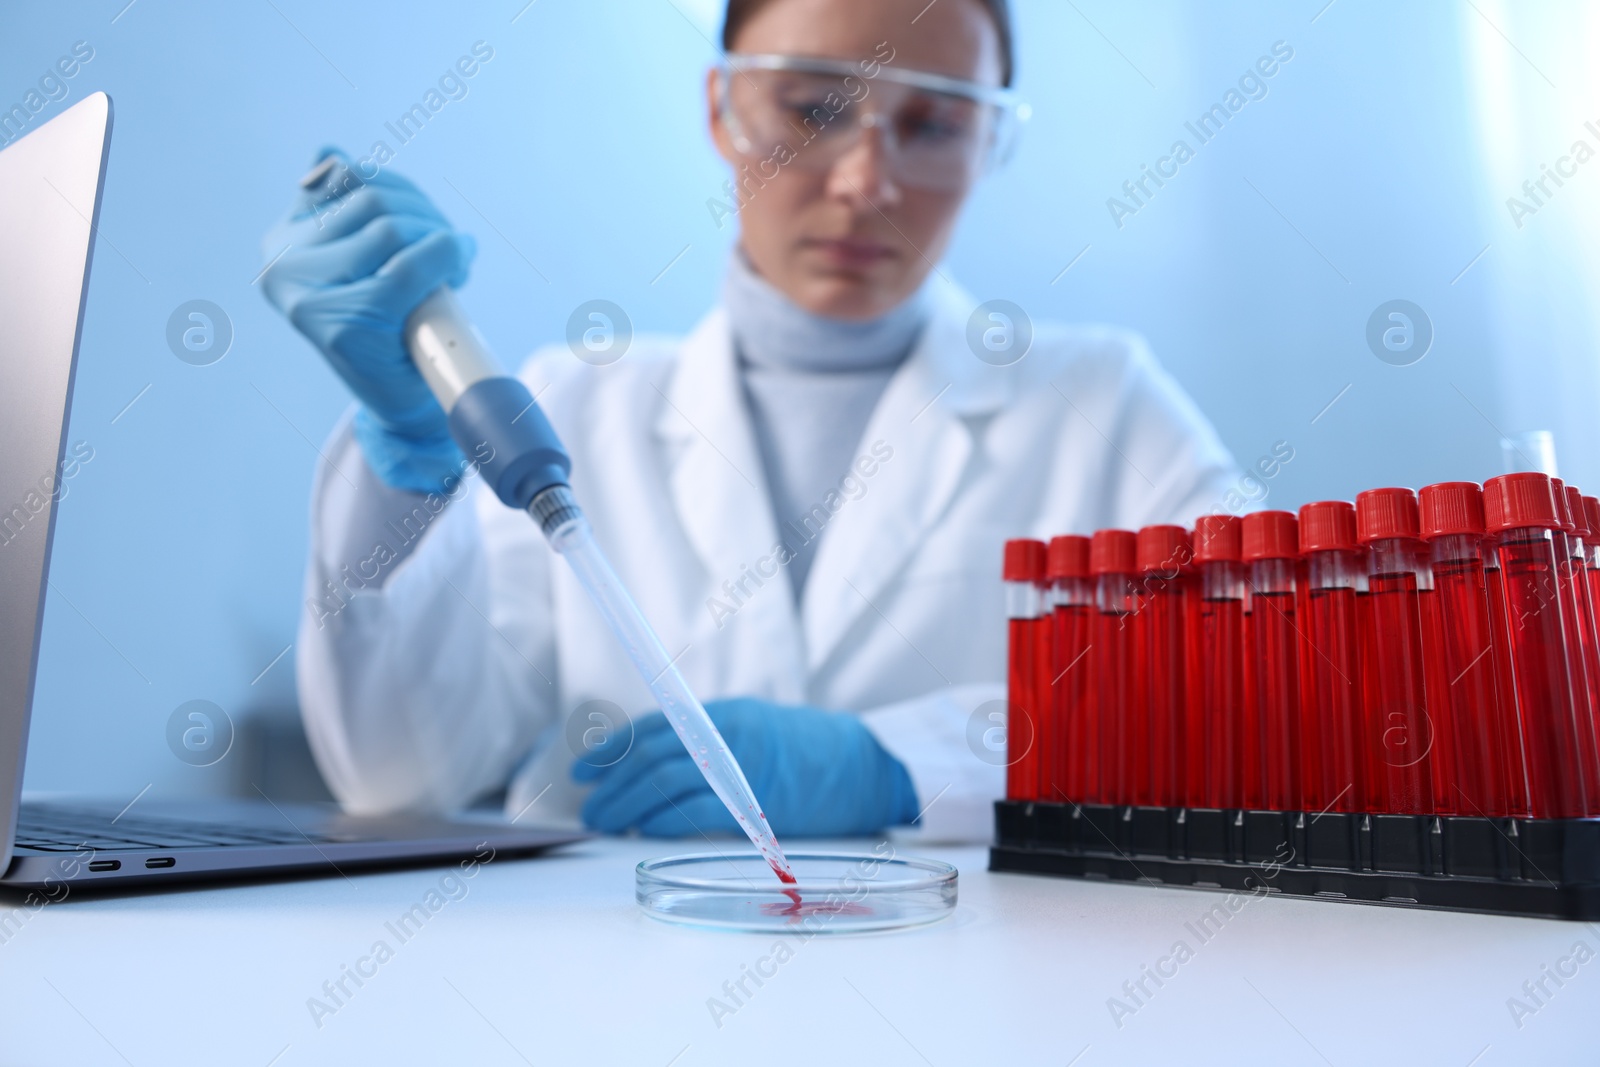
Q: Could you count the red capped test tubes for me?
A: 13